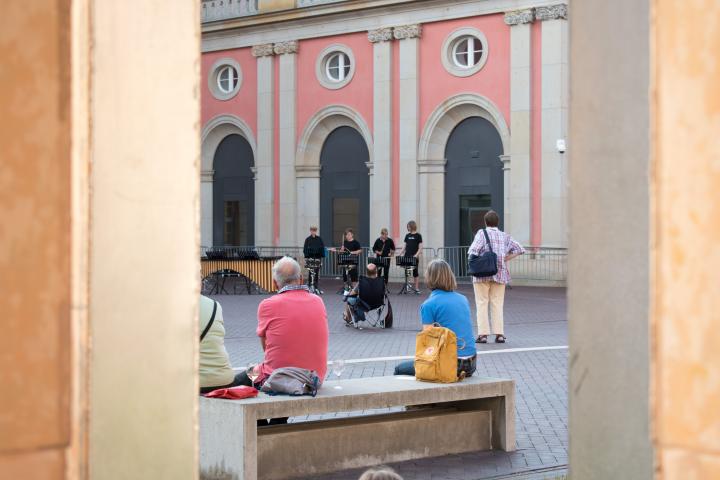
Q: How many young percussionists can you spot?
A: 4